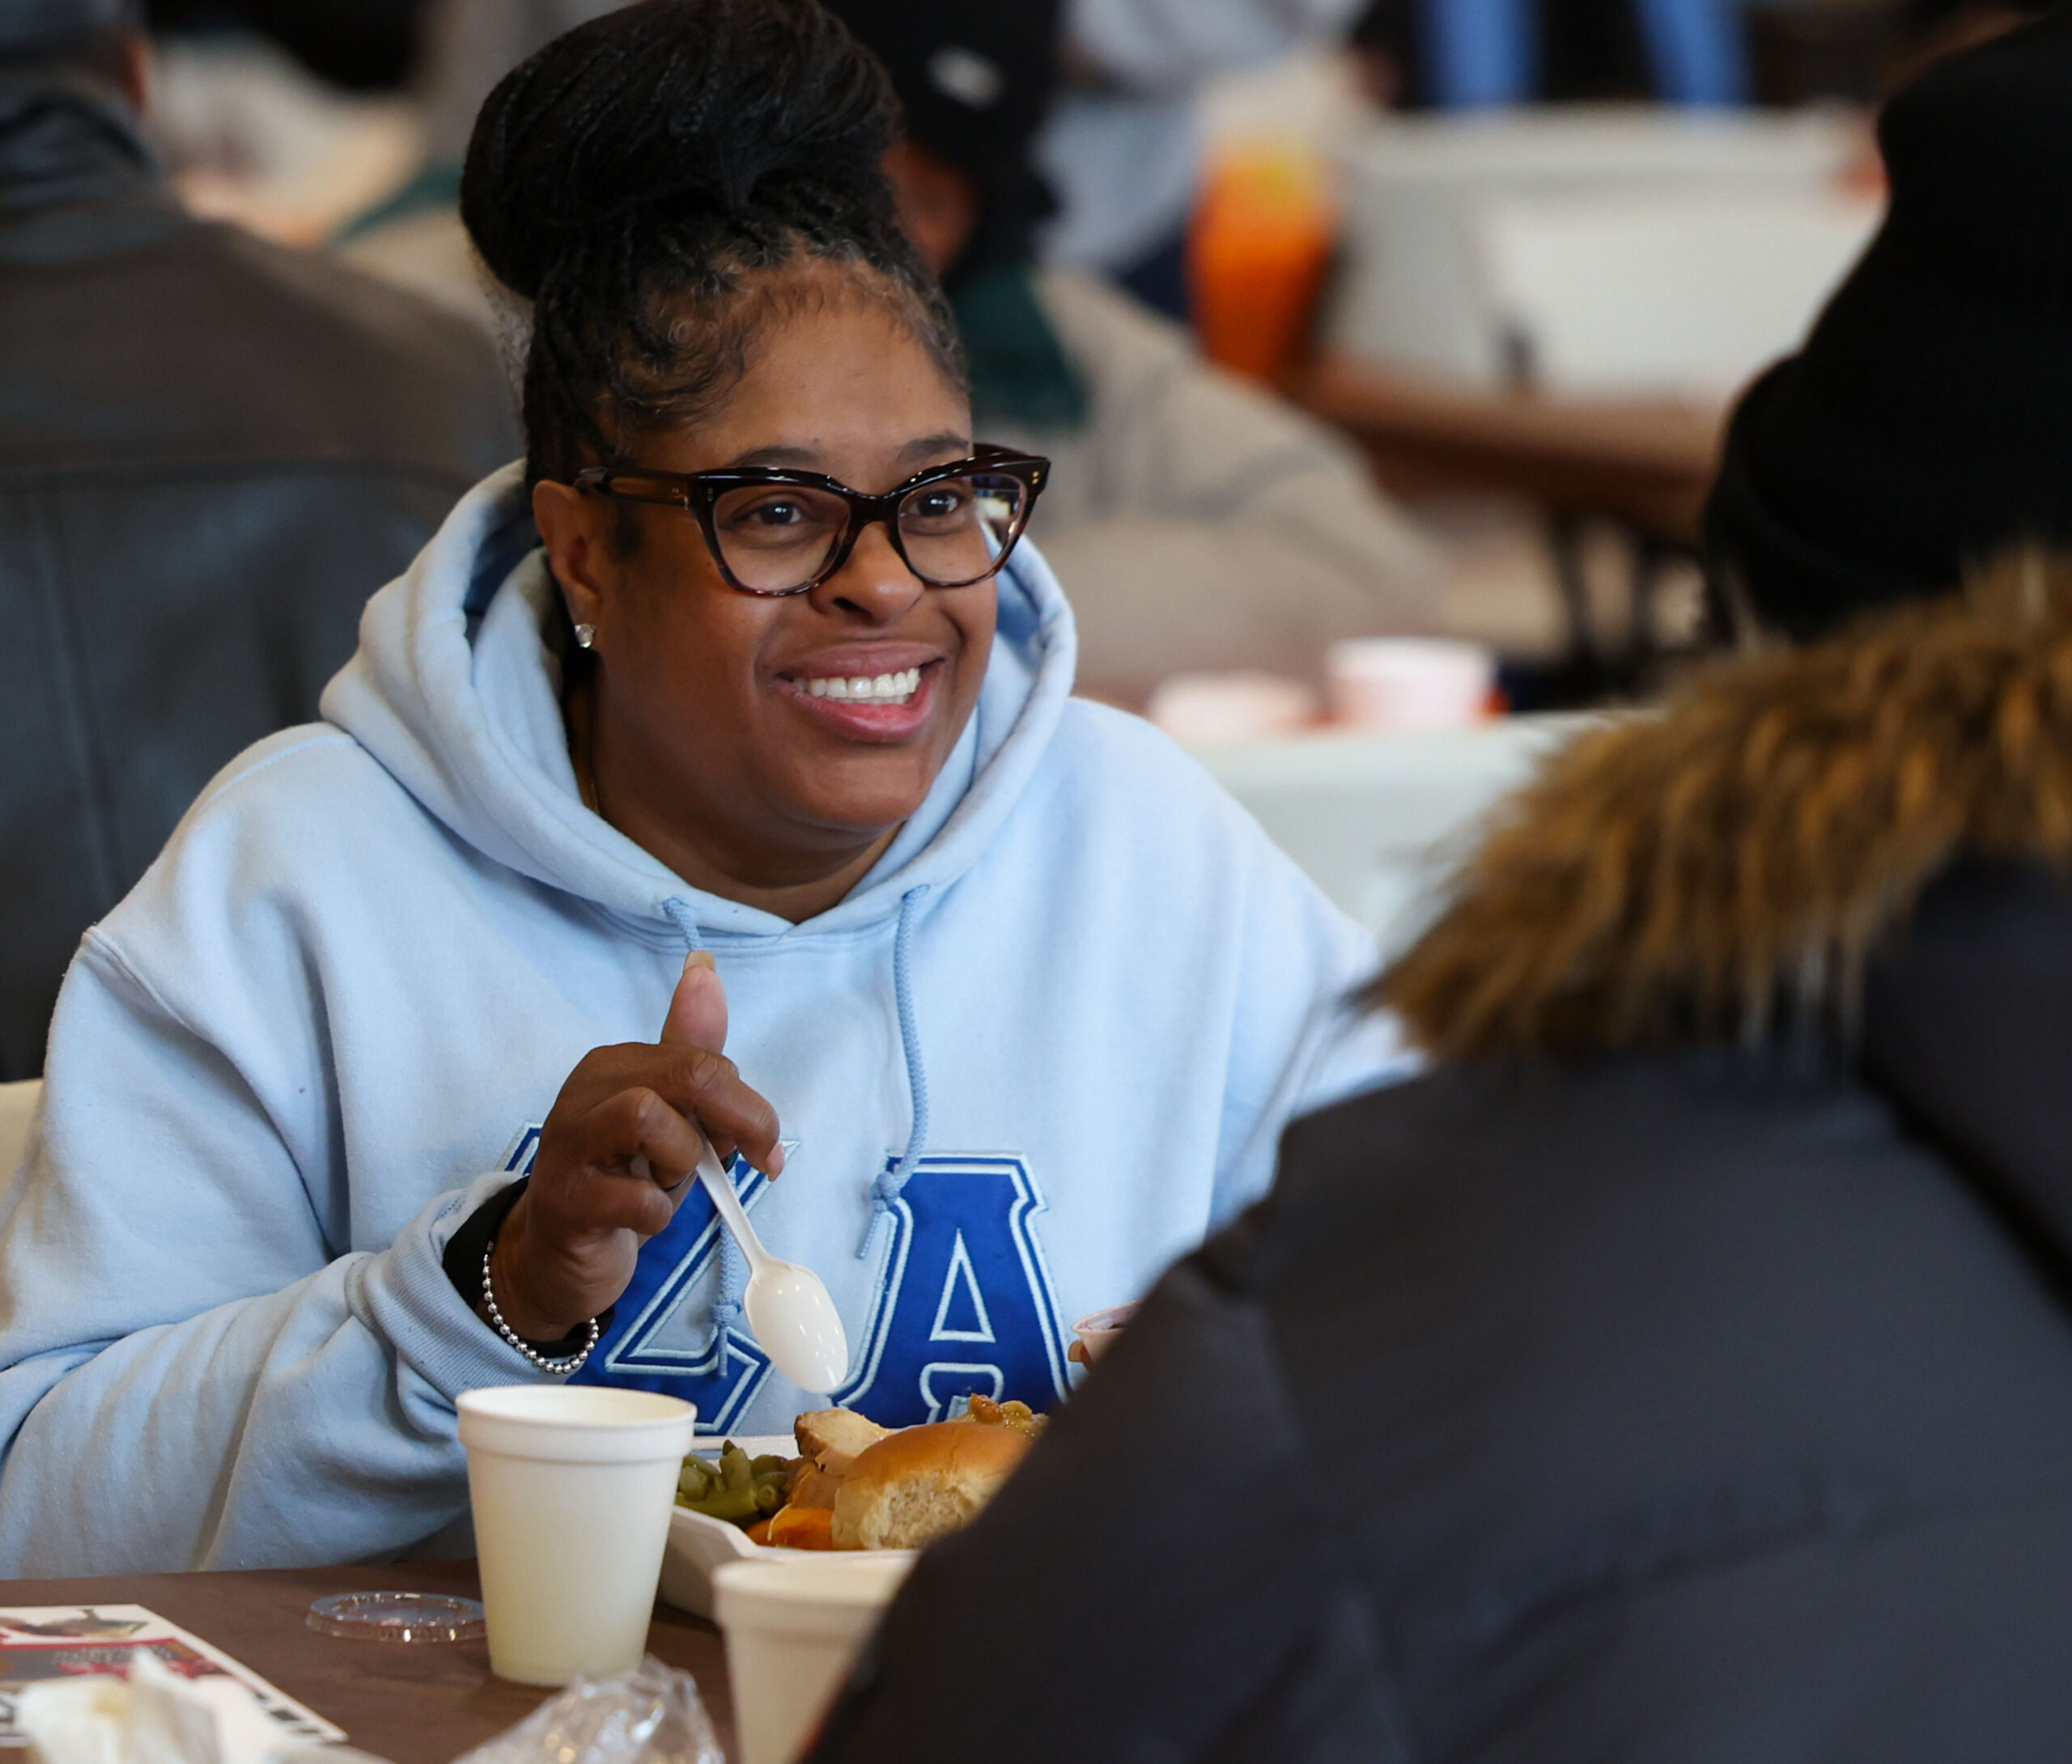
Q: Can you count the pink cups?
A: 2